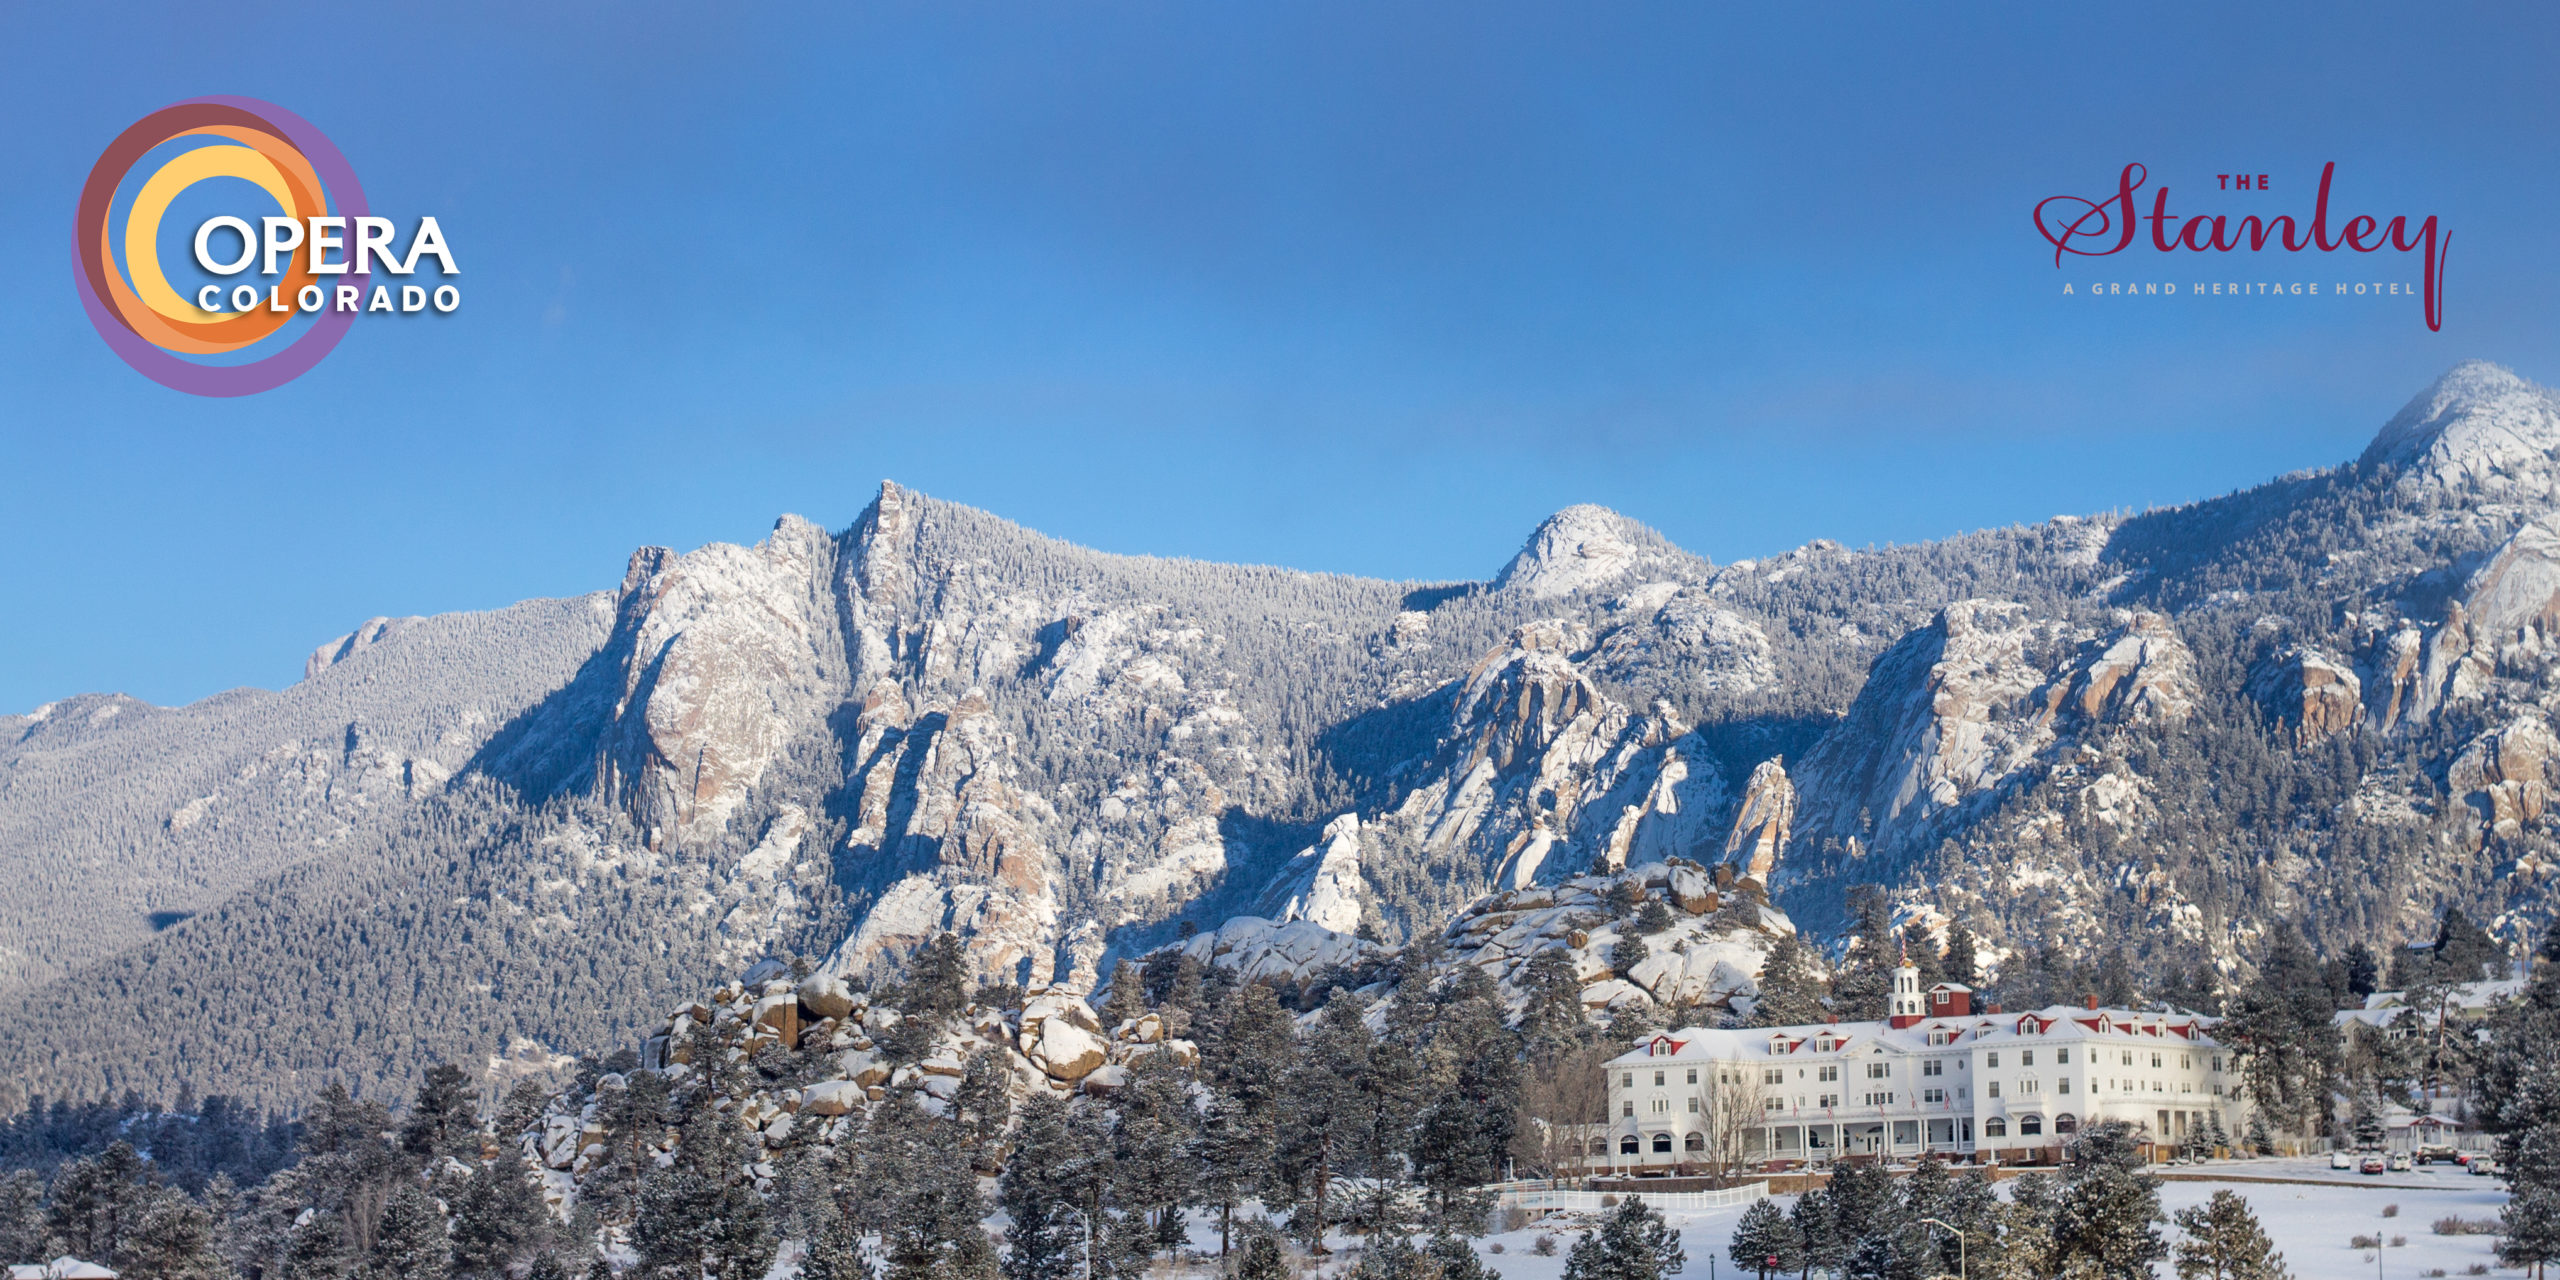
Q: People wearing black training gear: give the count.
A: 0